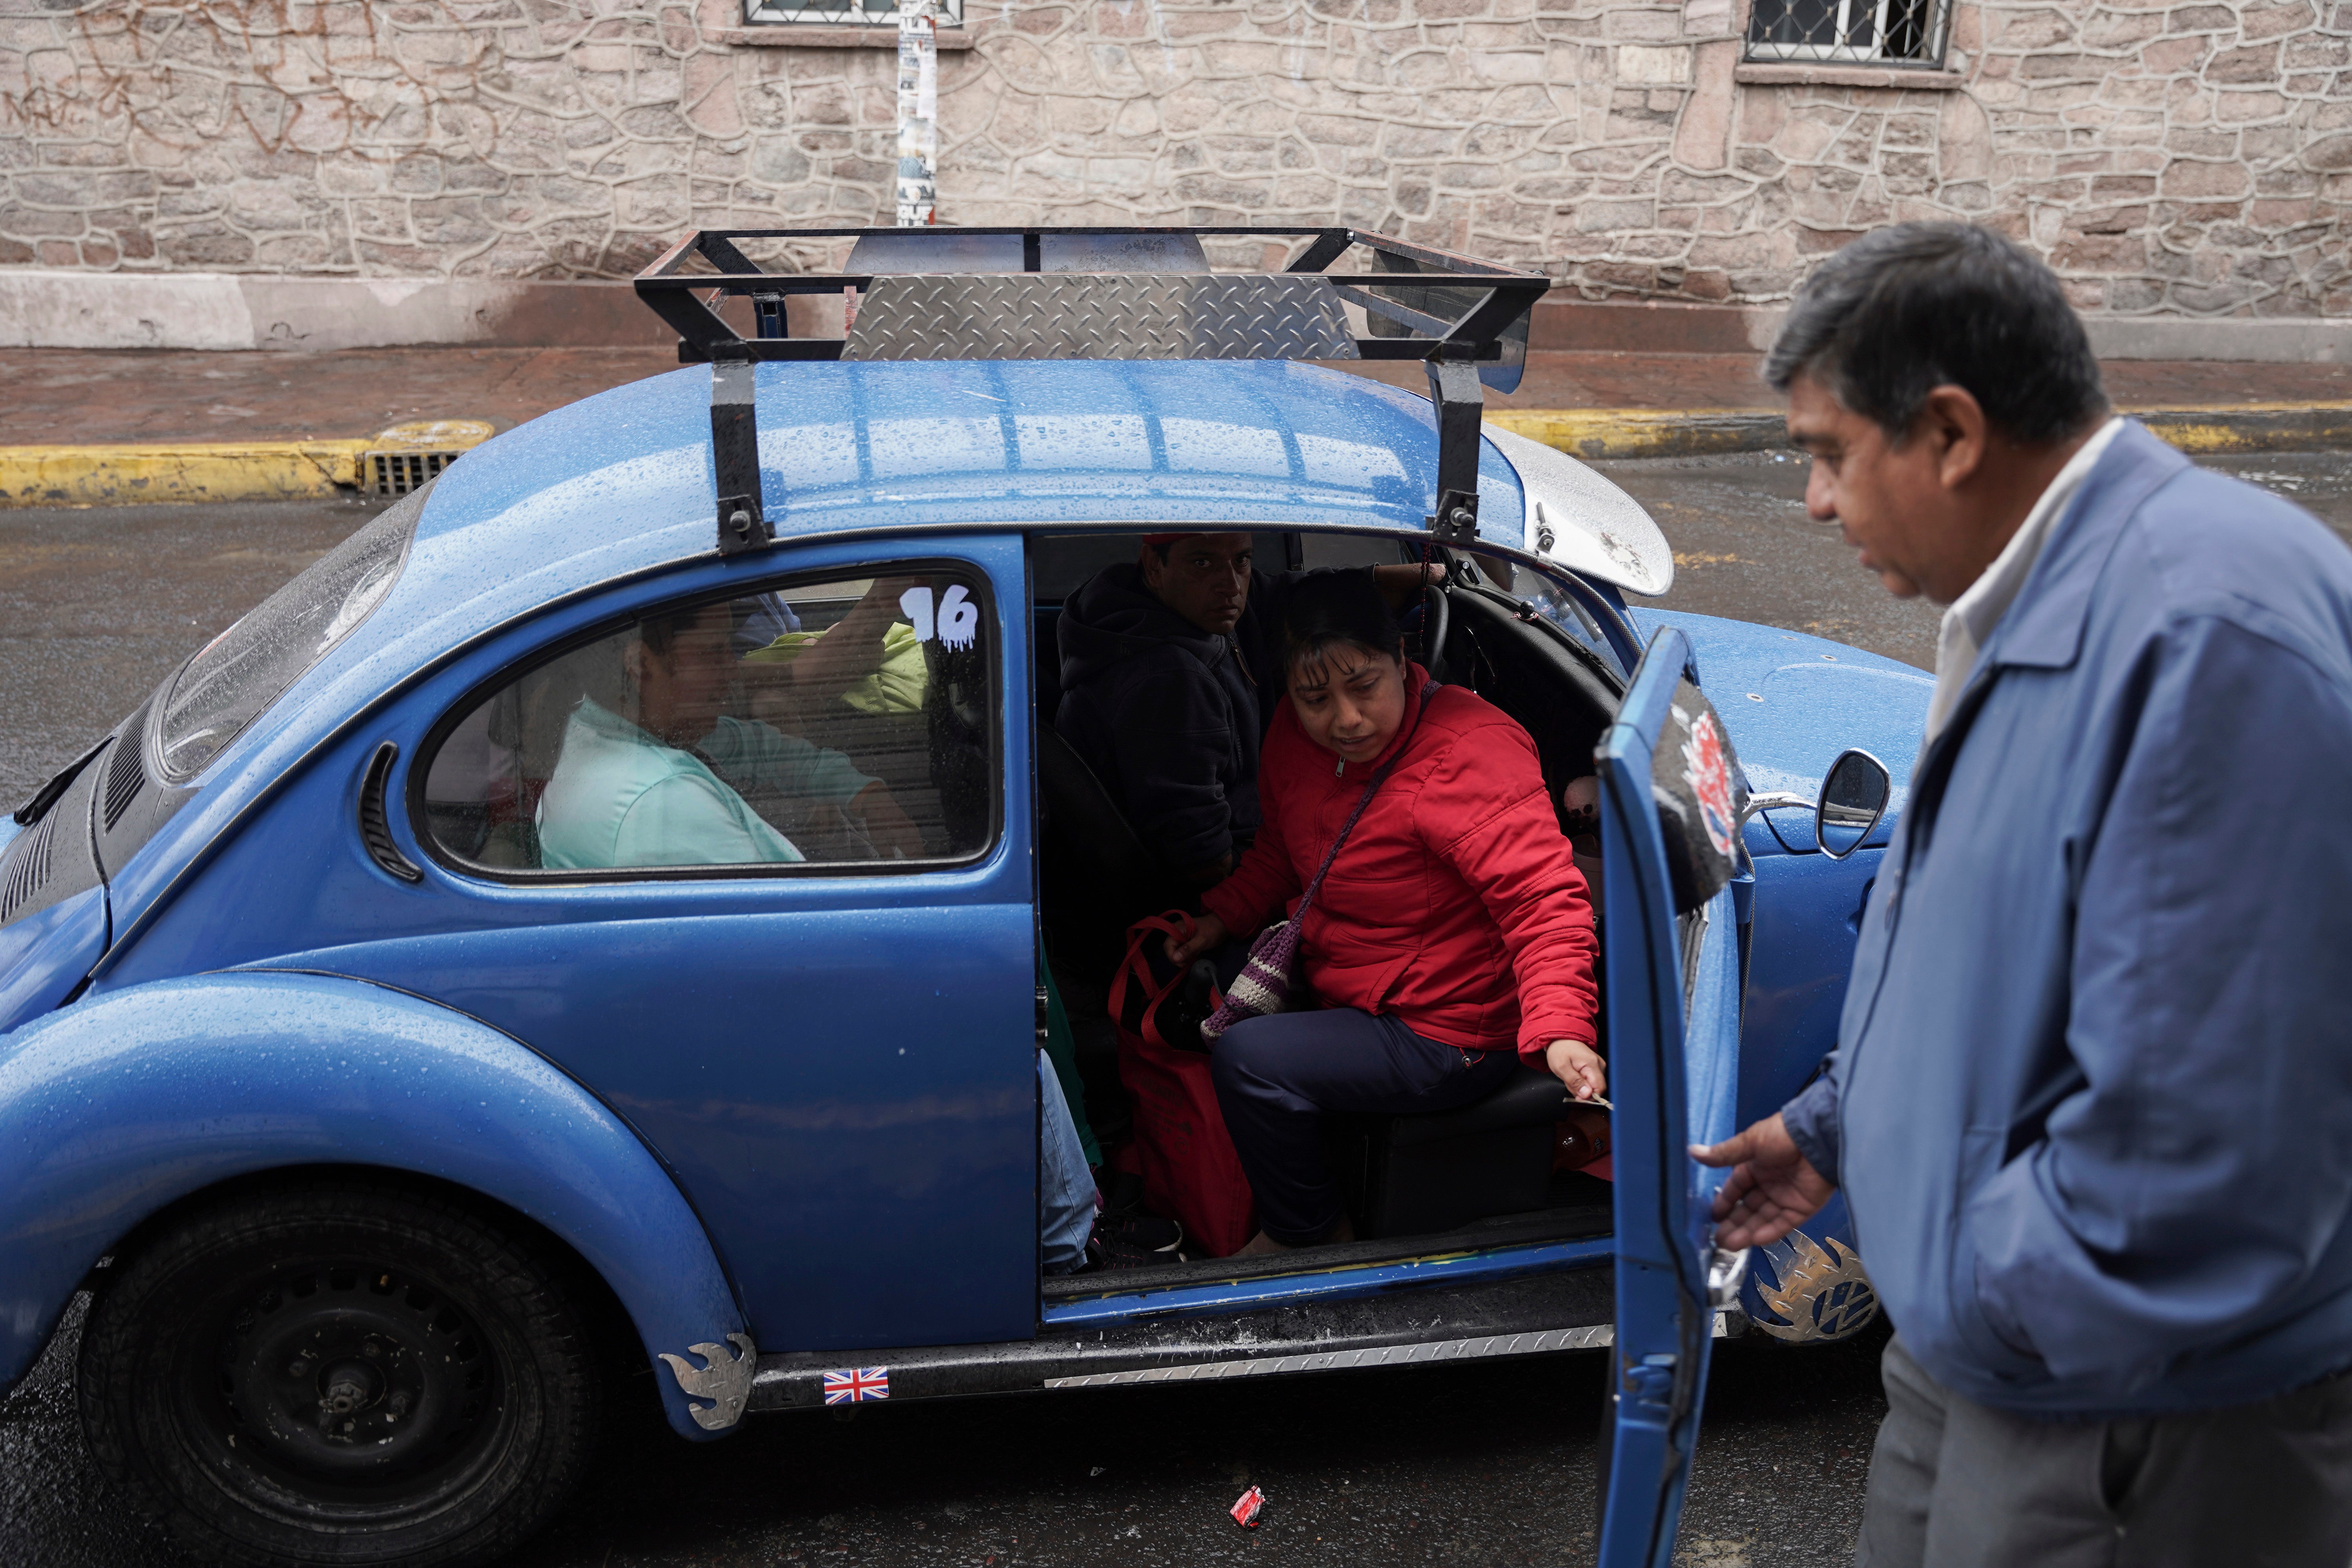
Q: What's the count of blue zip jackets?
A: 1